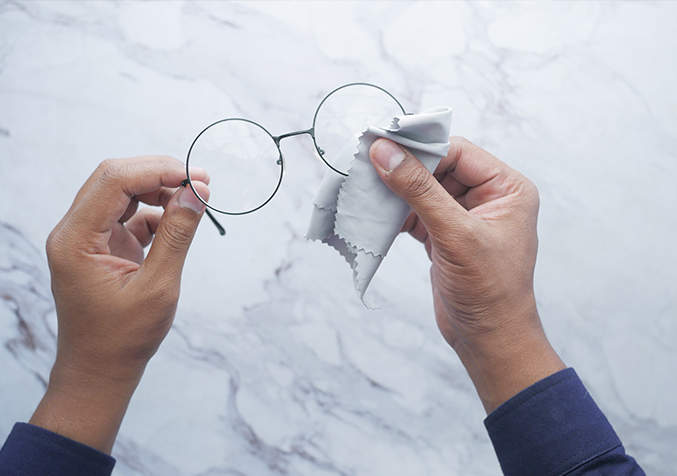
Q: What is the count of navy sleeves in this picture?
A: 2